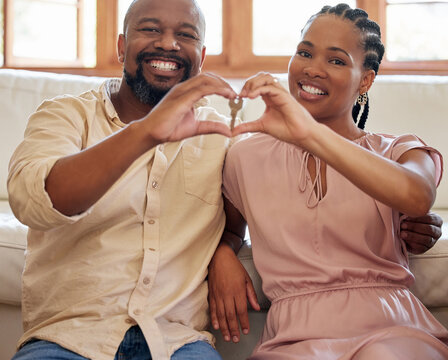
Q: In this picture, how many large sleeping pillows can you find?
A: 0